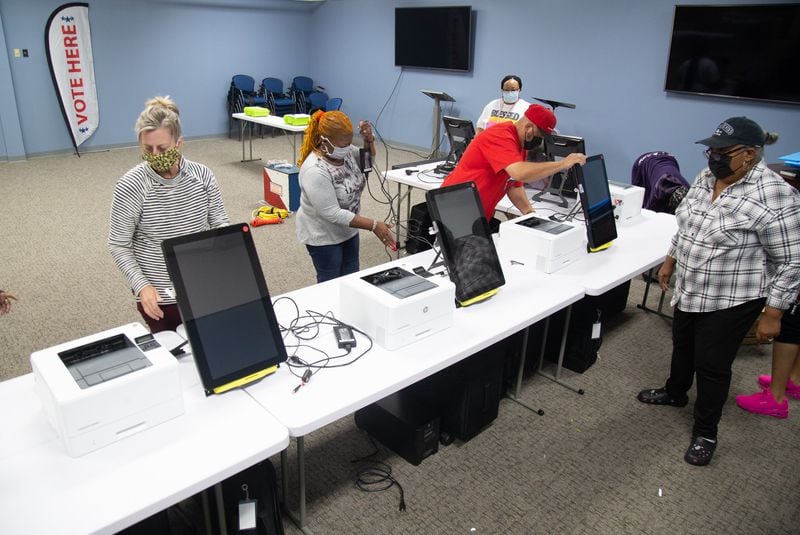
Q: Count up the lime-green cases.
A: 2